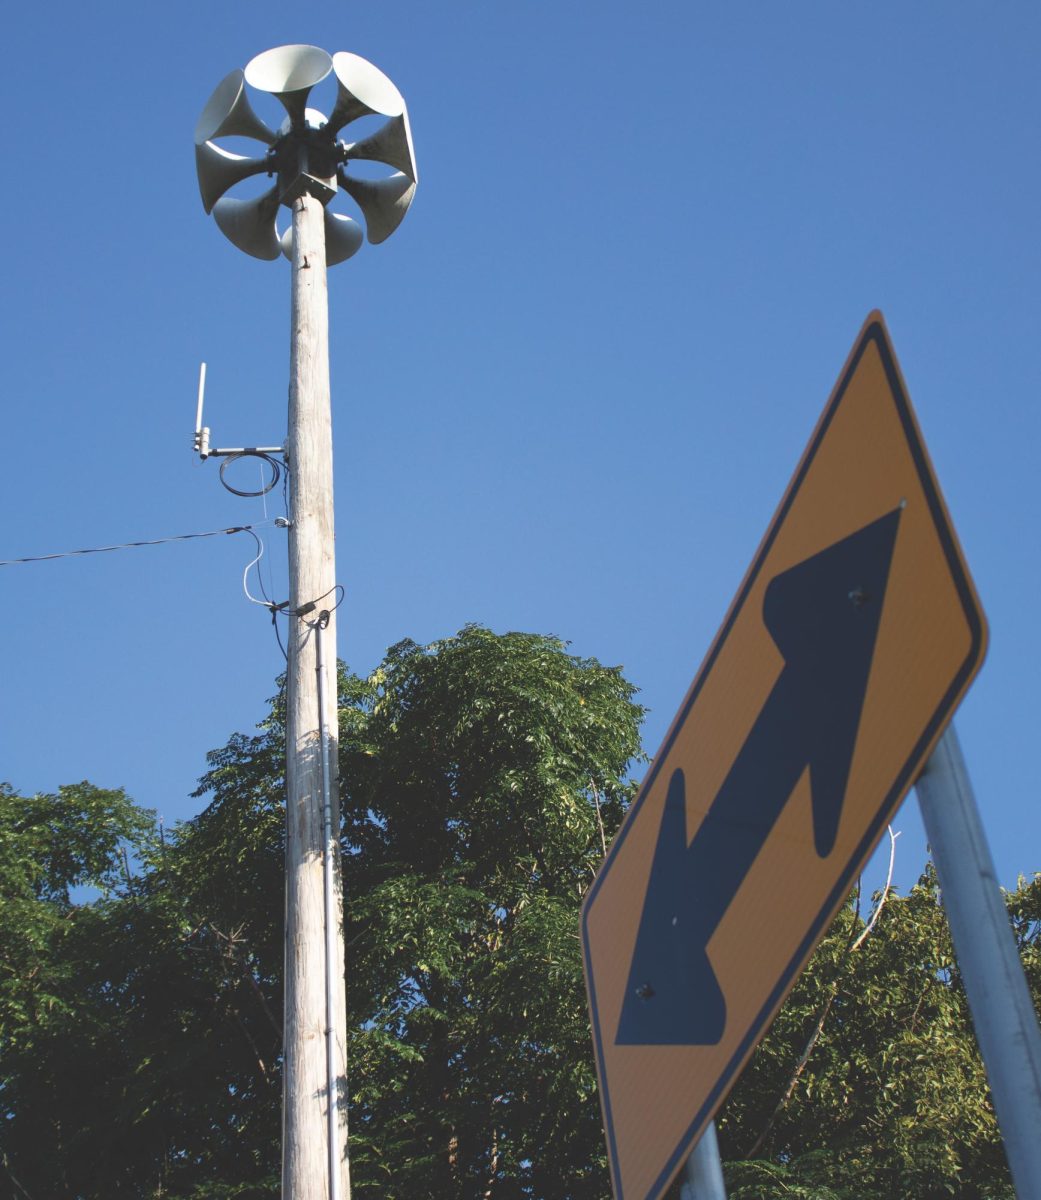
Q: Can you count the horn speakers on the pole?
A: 8